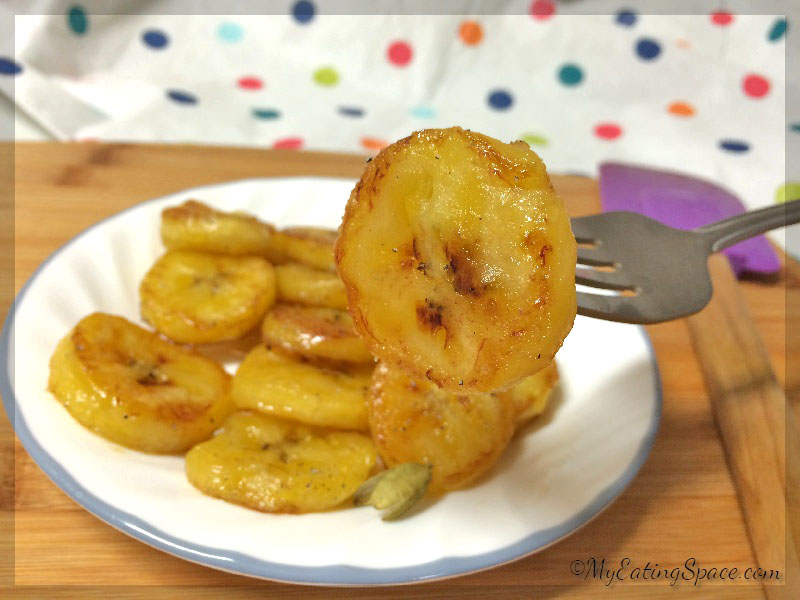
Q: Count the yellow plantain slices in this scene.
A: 11